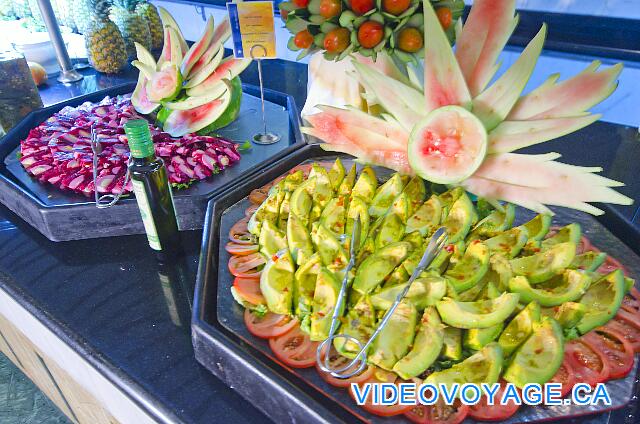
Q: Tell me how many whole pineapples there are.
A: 3